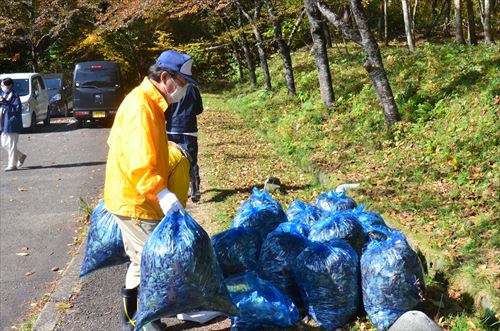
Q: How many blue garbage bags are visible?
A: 12